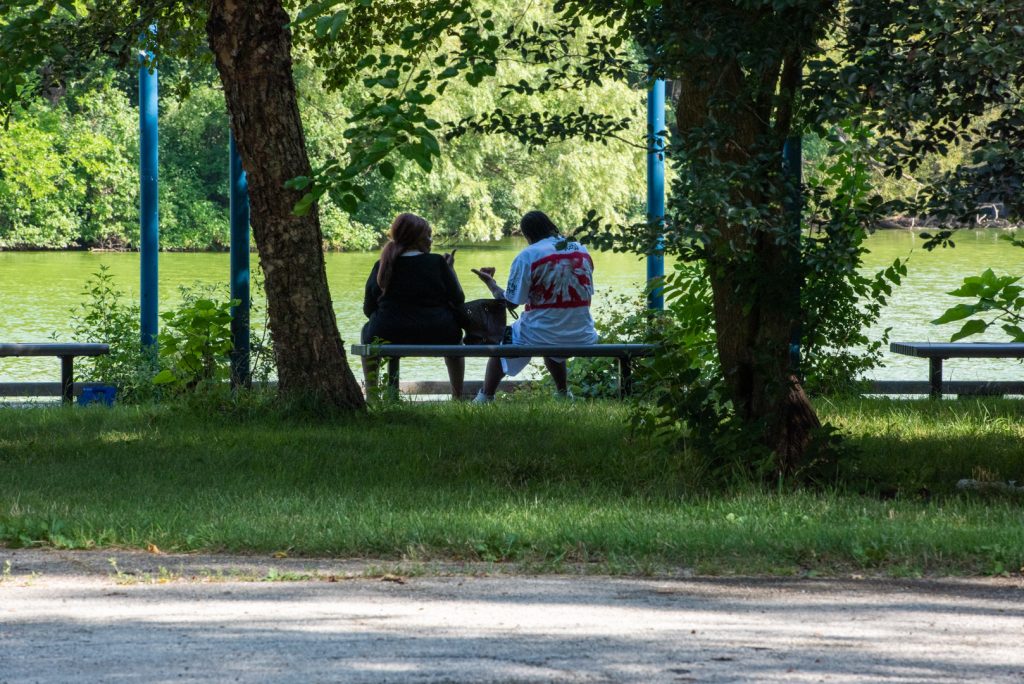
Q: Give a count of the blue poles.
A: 4